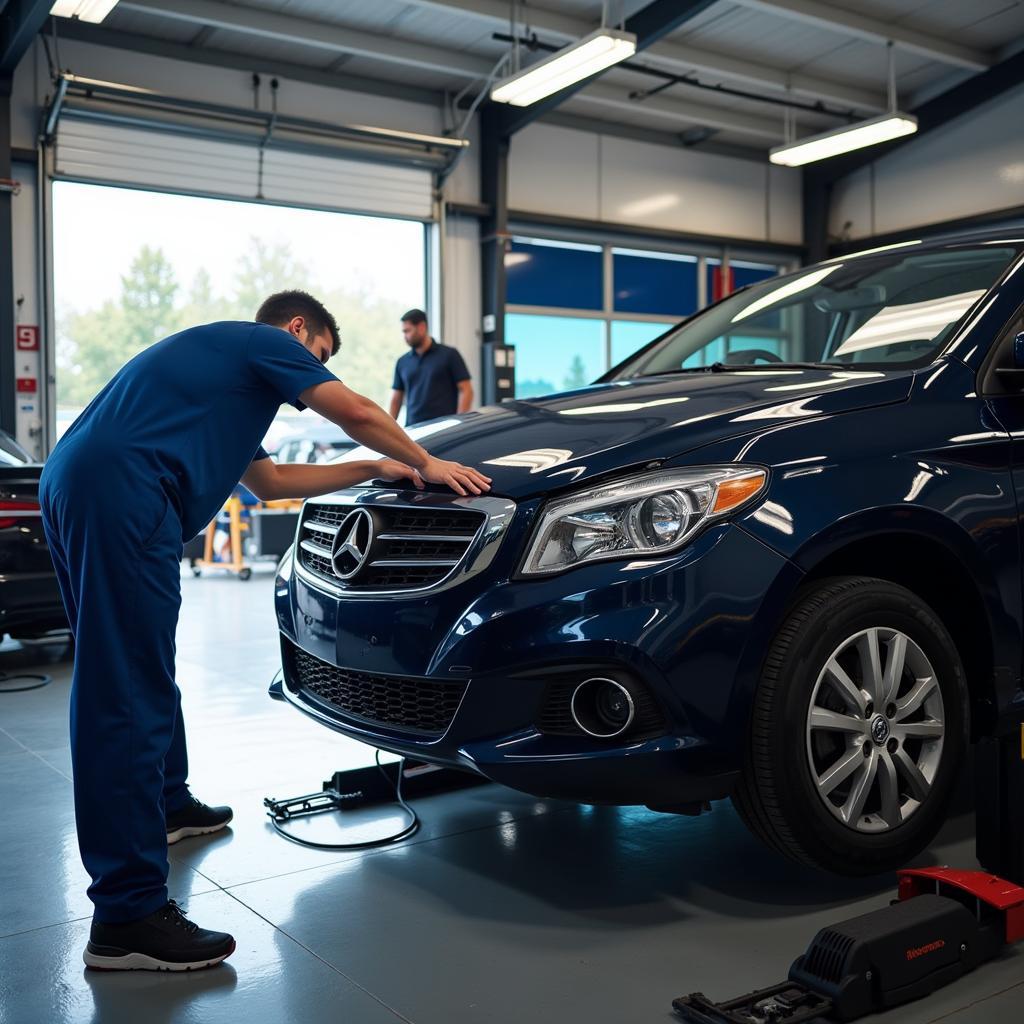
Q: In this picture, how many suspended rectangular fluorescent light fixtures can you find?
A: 3